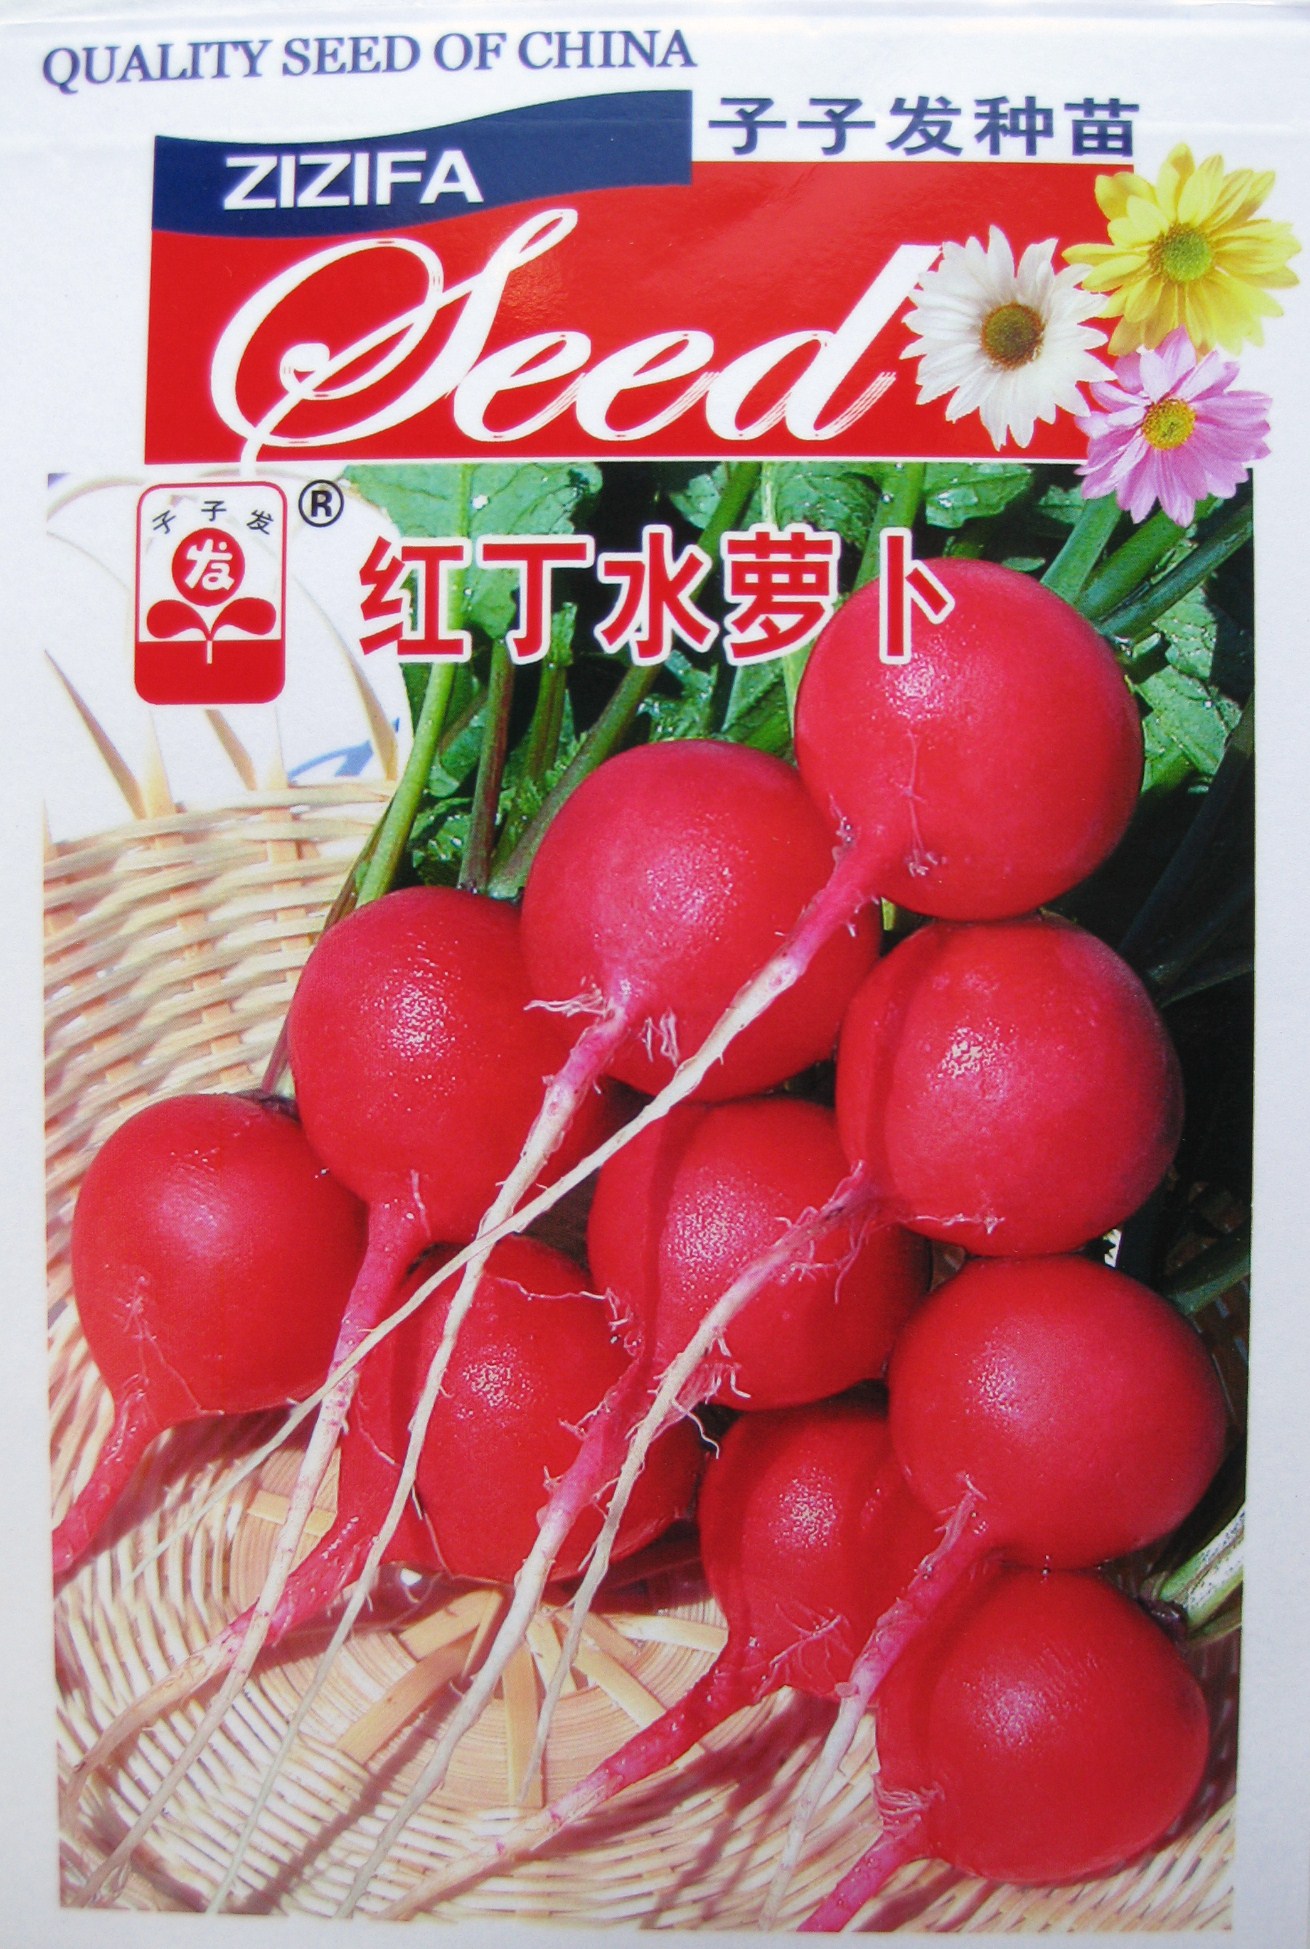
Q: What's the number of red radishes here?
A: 10